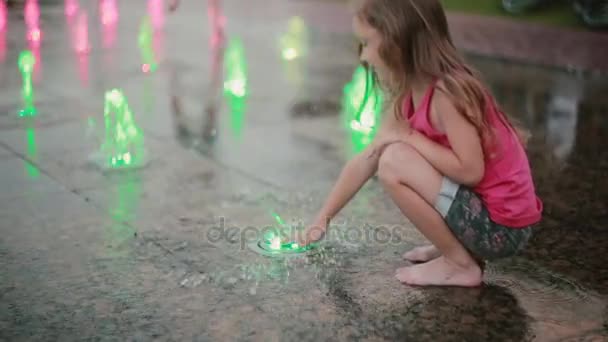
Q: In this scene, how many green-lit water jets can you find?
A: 7